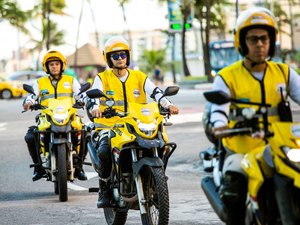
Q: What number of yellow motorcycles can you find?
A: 3